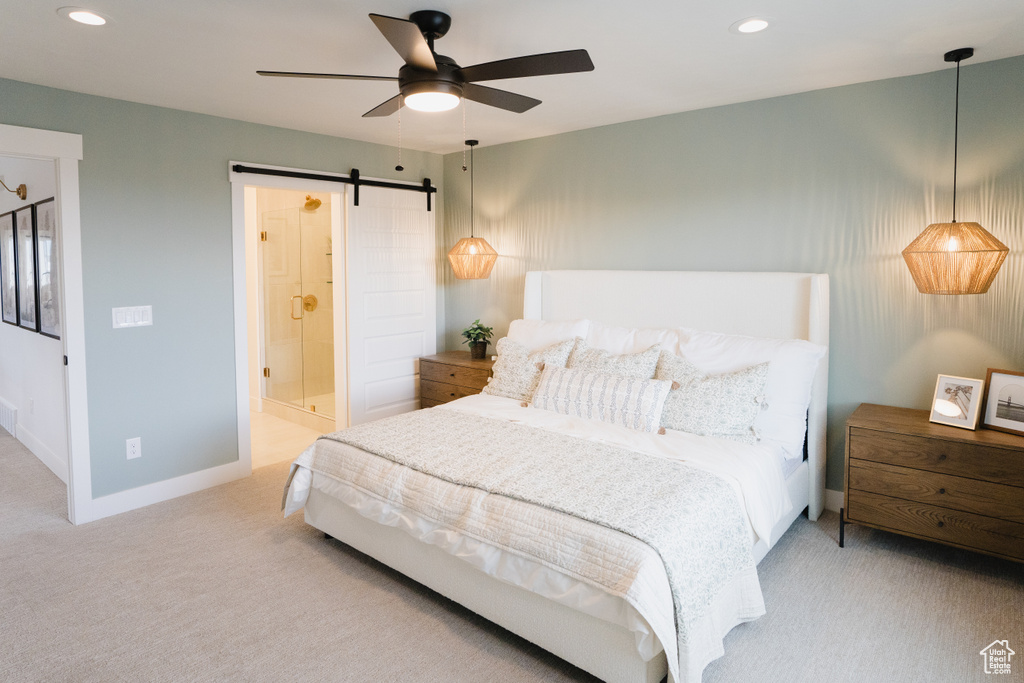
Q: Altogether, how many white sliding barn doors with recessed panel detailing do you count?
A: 1